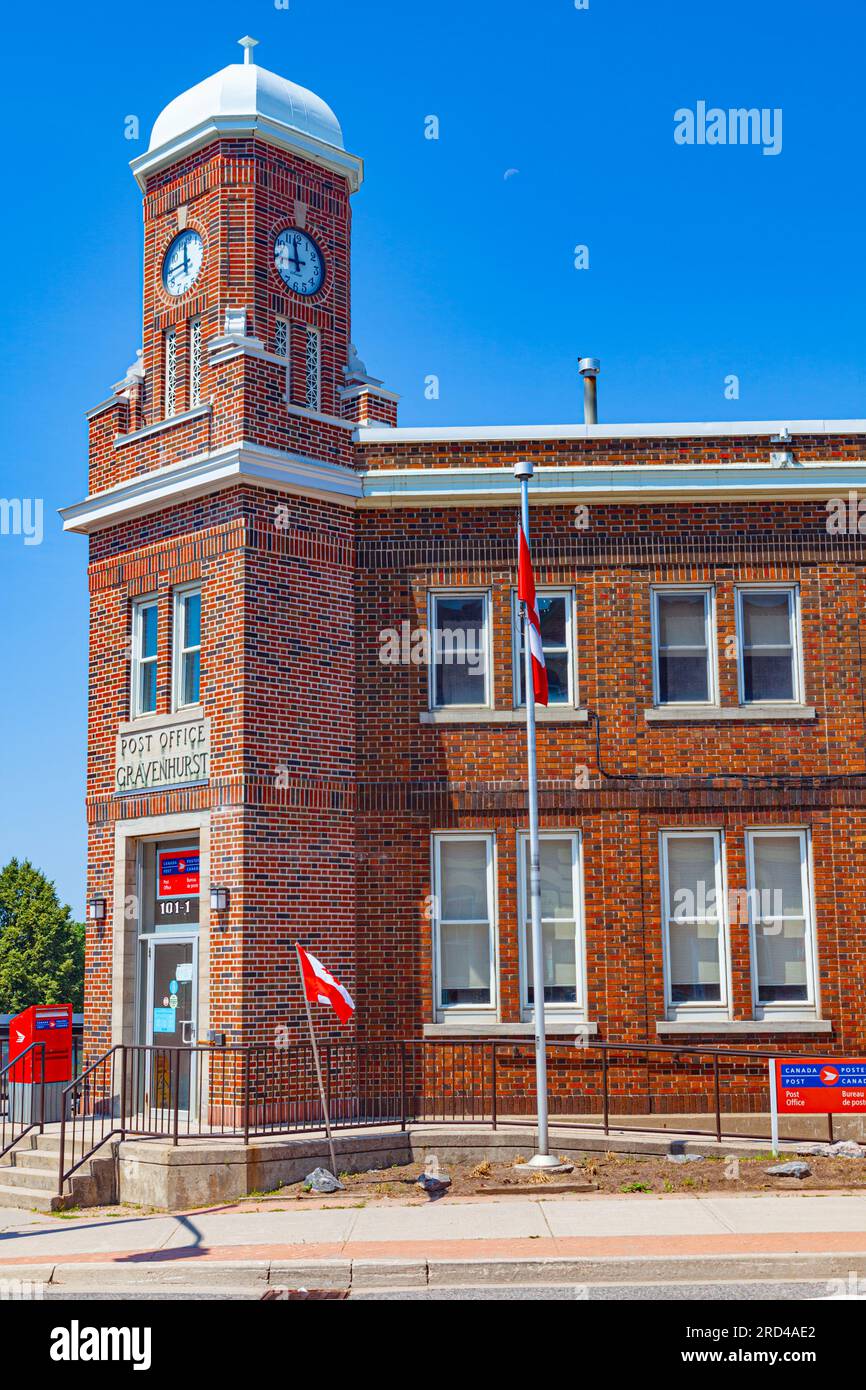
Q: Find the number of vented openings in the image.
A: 4